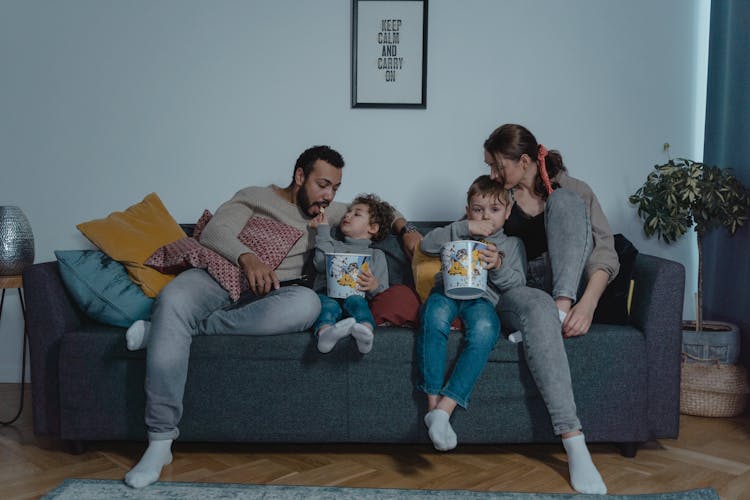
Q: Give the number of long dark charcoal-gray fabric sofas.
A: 1